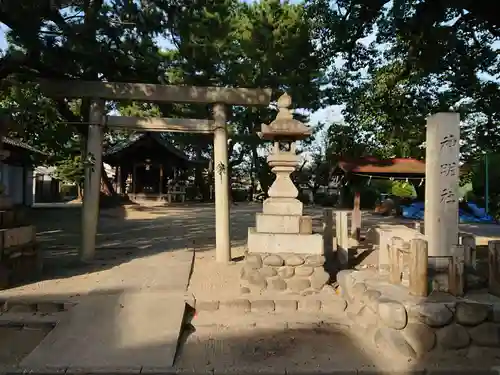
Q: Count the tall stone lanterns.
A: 1